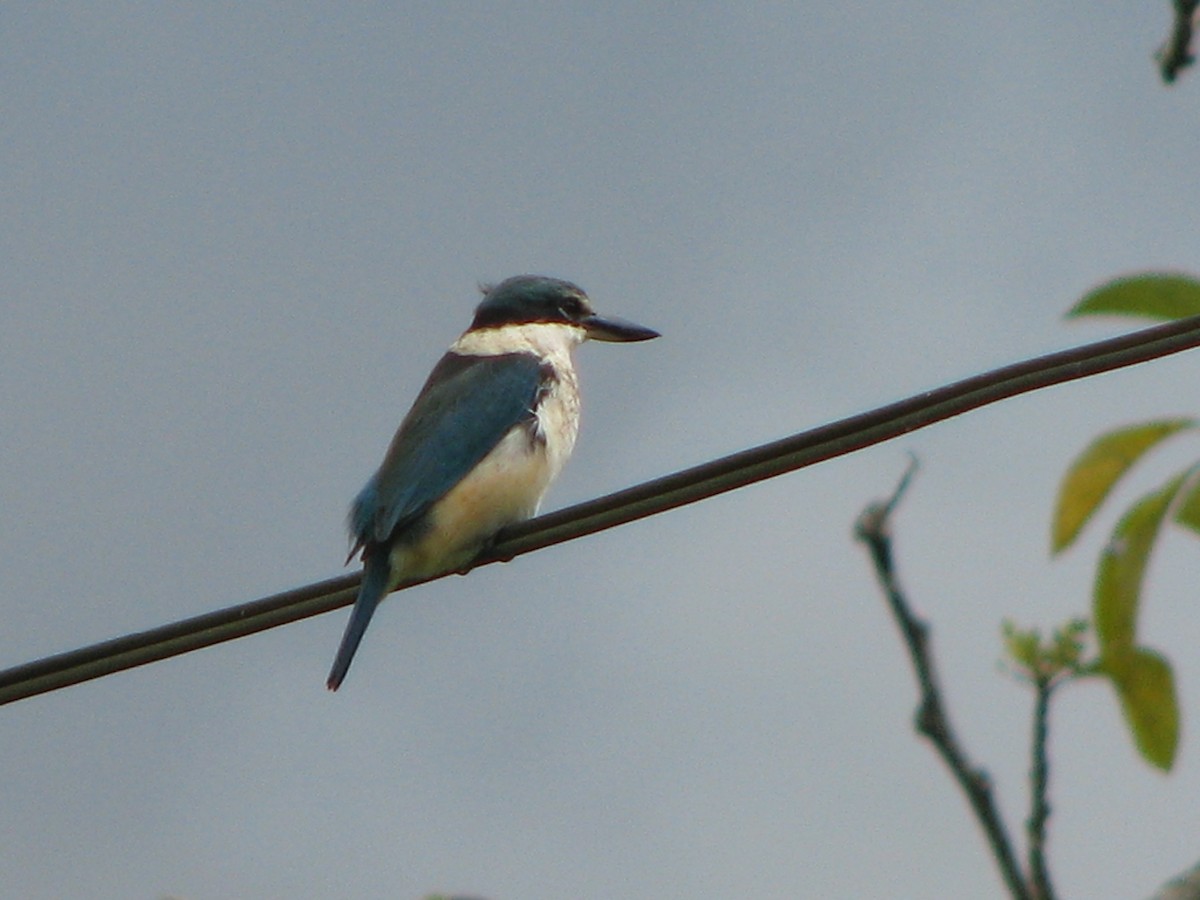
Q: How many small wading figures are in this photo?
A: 0